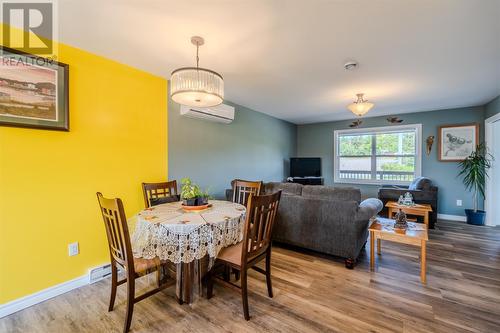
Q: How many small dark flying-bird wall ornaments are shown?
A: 2